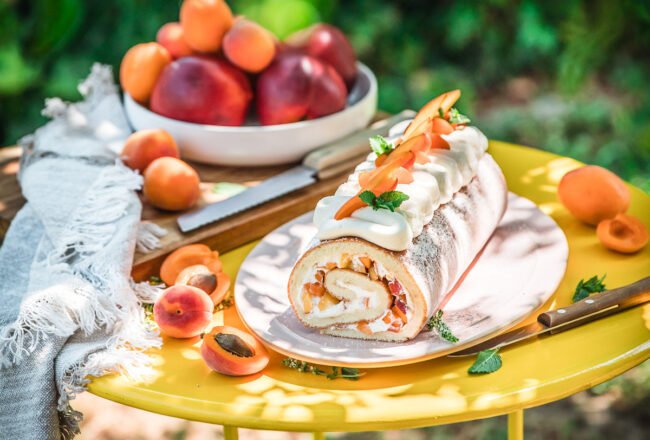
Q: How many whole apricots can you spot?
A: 8